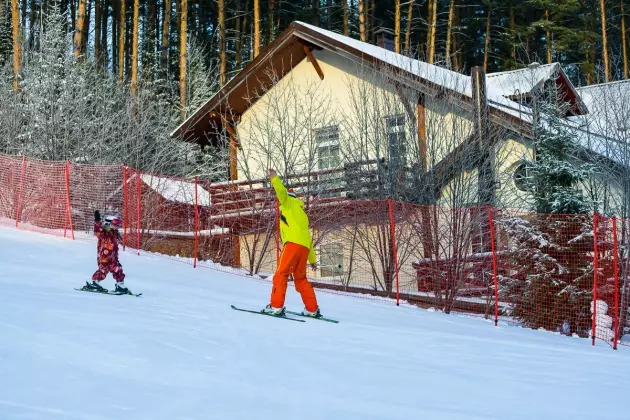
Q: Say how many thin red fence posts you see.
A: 11